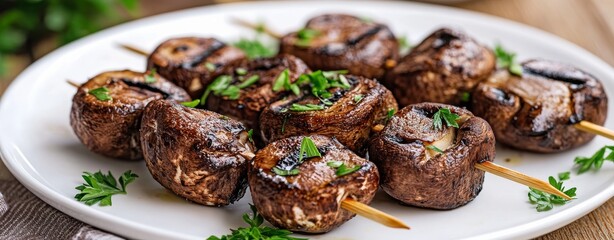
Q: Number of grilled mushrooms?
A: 10